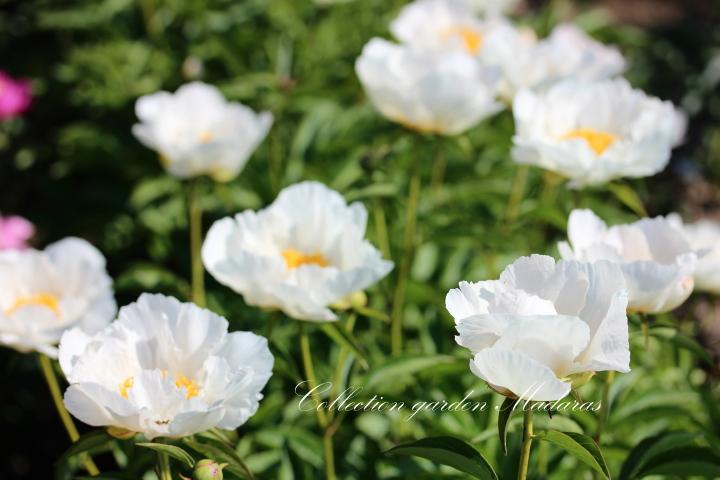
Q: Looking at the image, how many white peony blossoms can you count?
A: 11